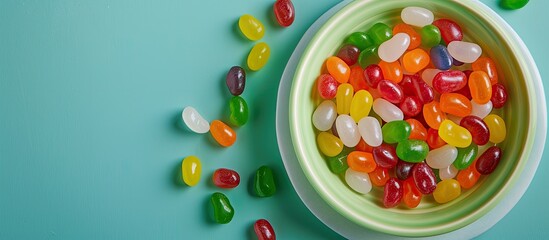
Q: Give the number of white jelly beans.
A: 13